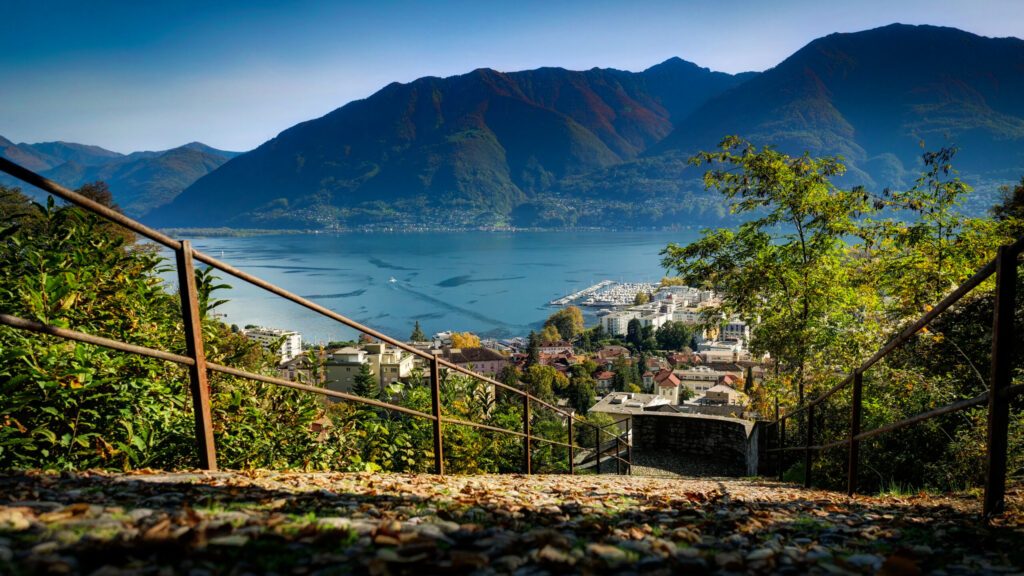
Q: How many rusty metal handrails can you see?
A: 2